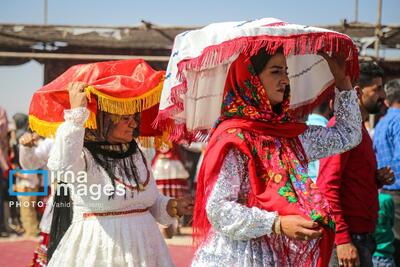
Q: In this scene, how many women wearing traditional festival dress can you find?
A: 2